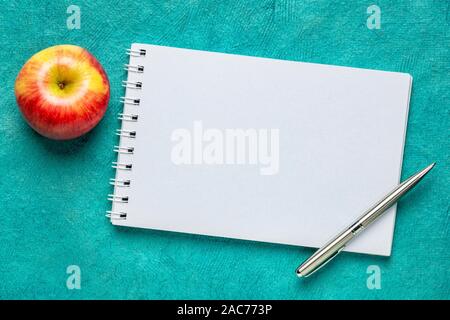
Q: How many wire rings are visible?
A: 11